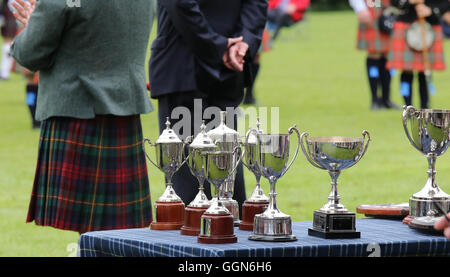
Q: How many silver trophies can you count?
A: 8